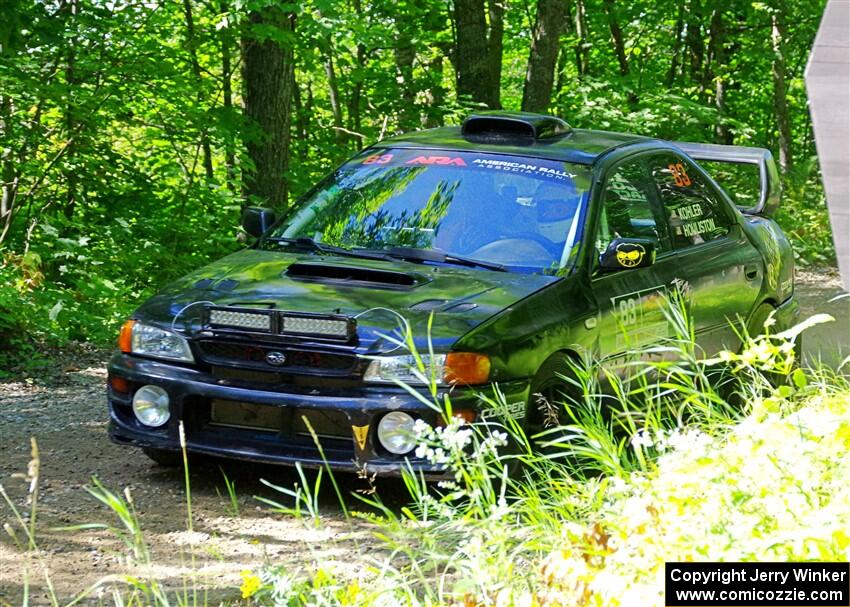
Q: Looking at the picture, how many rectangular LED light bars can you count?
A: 2